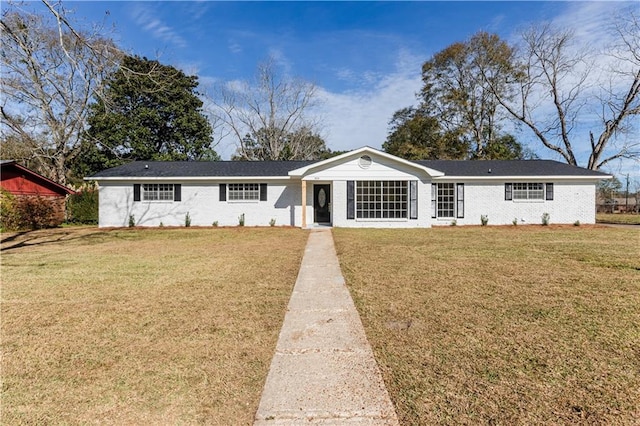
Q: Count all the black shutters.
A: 10